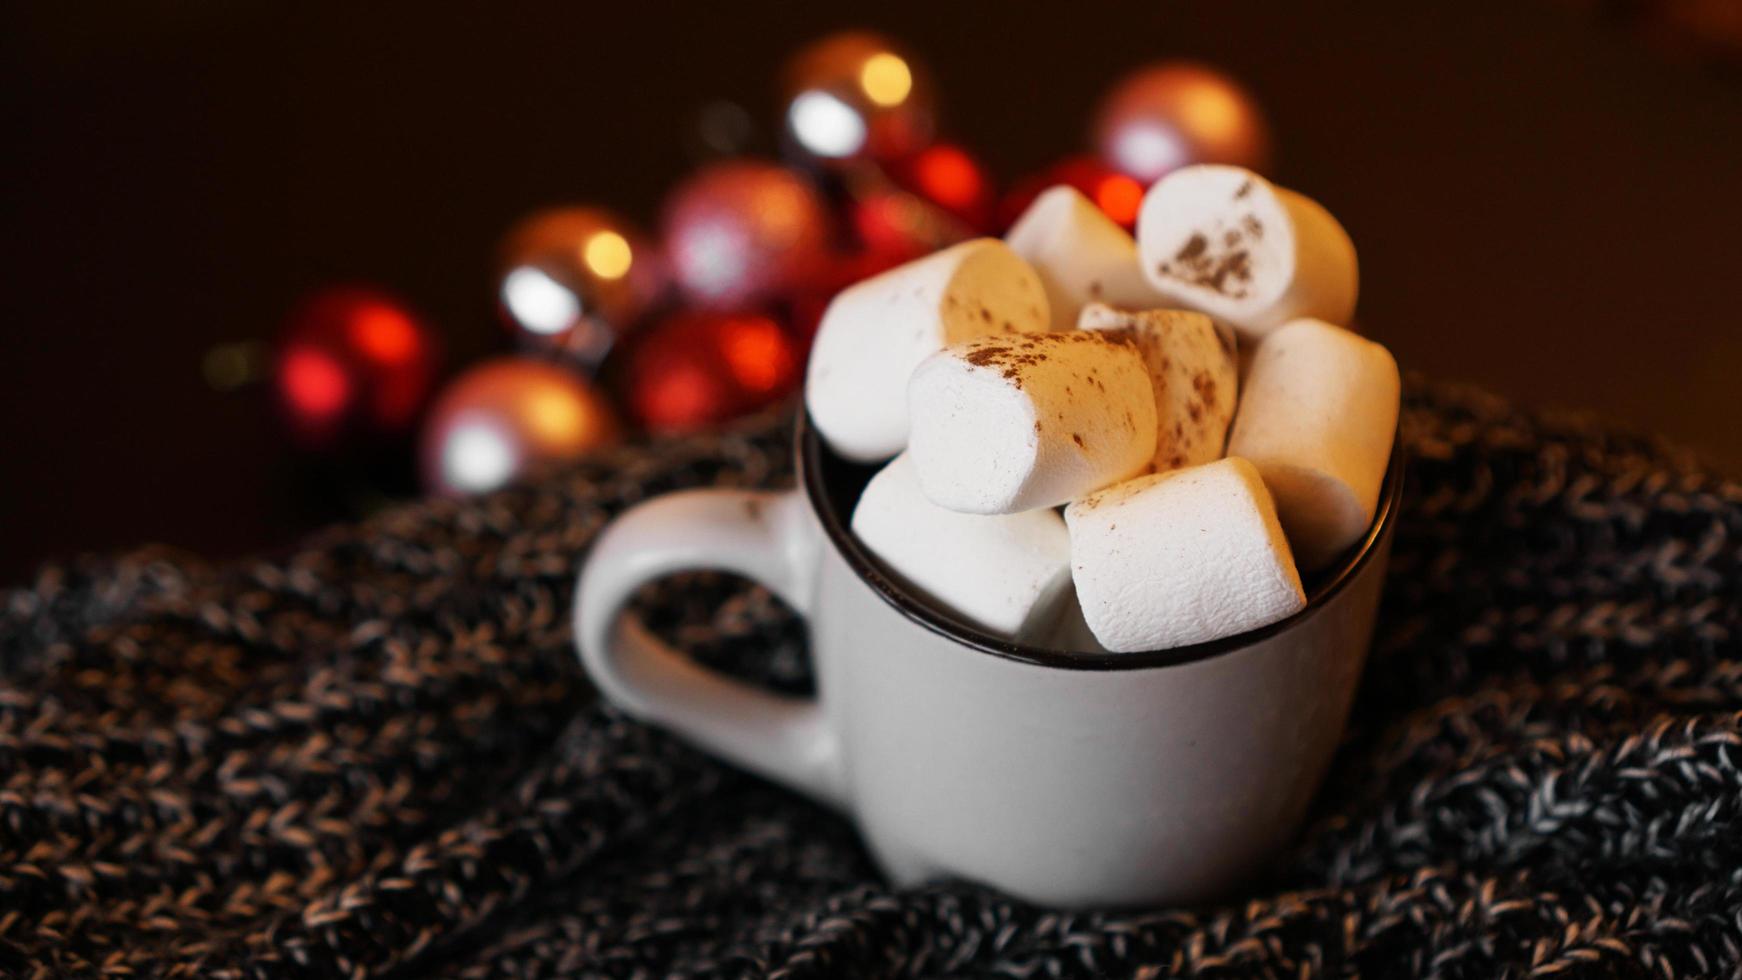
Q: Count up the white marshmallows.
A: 8